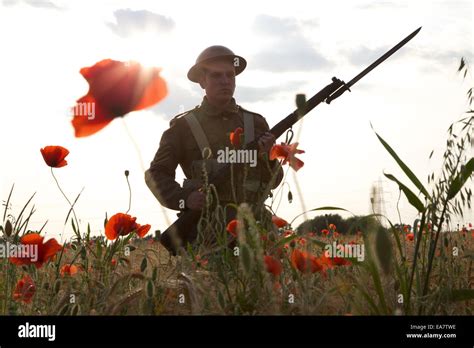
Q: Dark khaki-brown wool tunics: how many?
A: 1